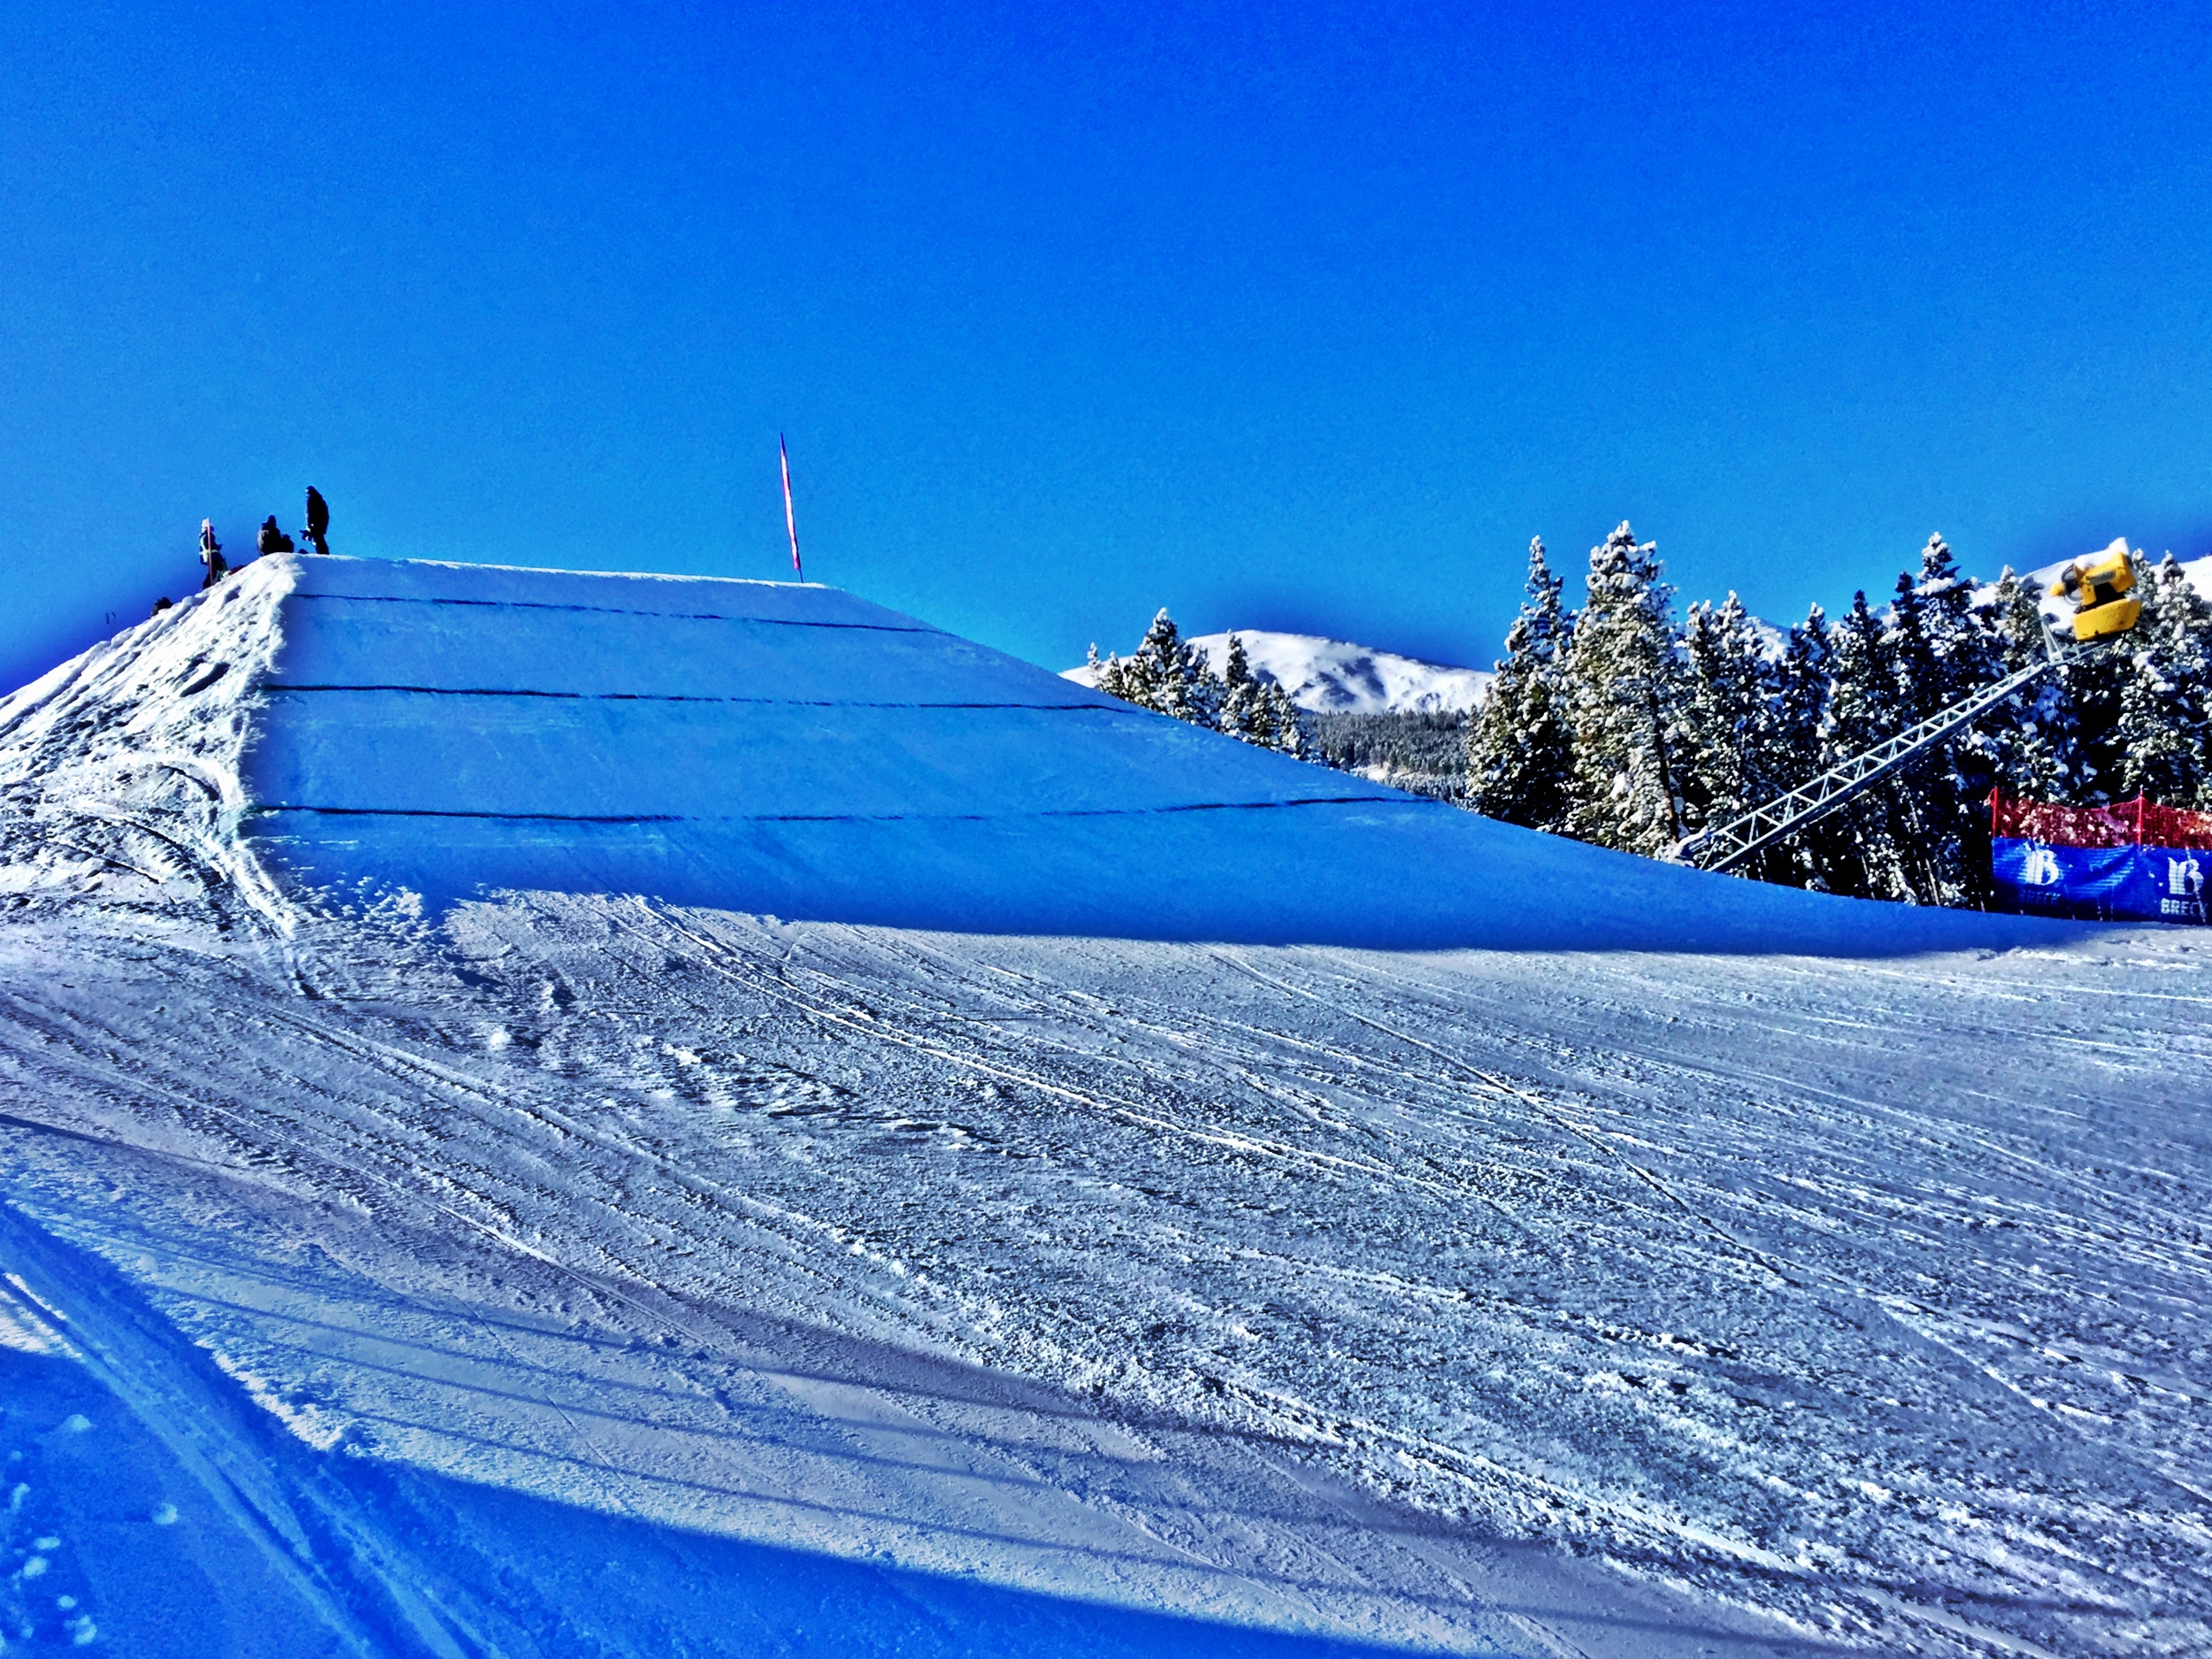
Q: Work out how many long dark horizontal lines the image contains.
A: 3